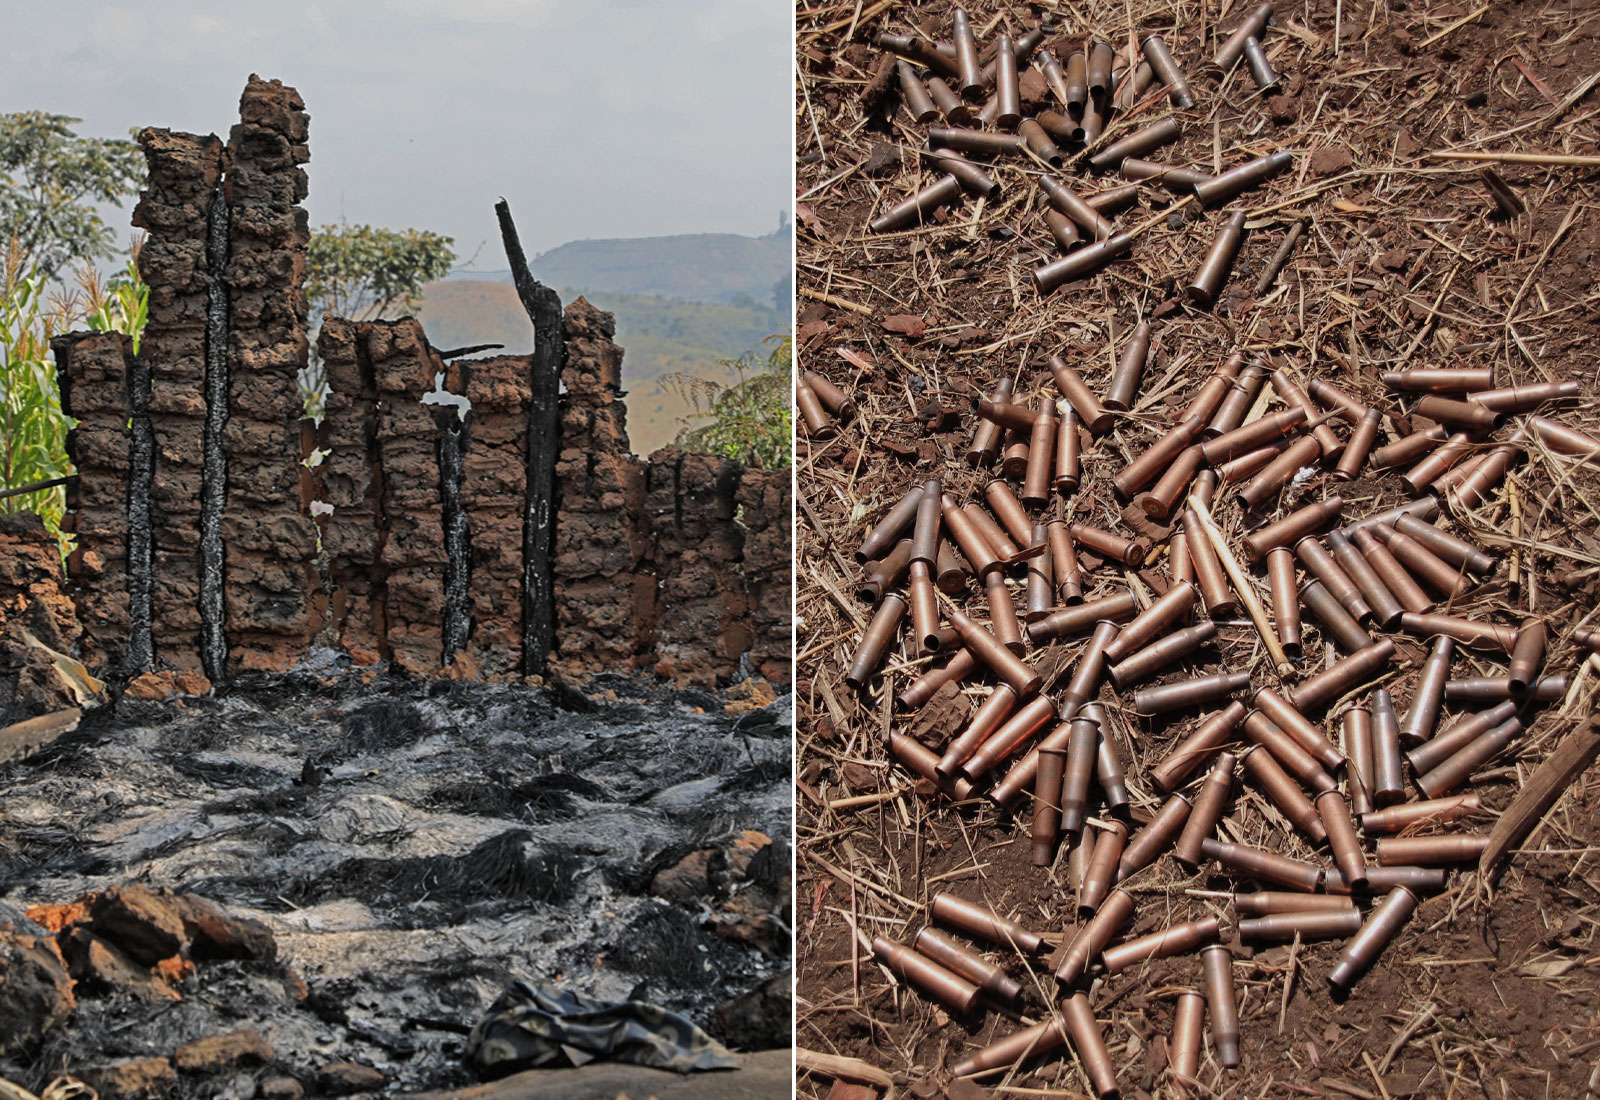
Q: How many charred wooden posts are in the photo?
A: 4